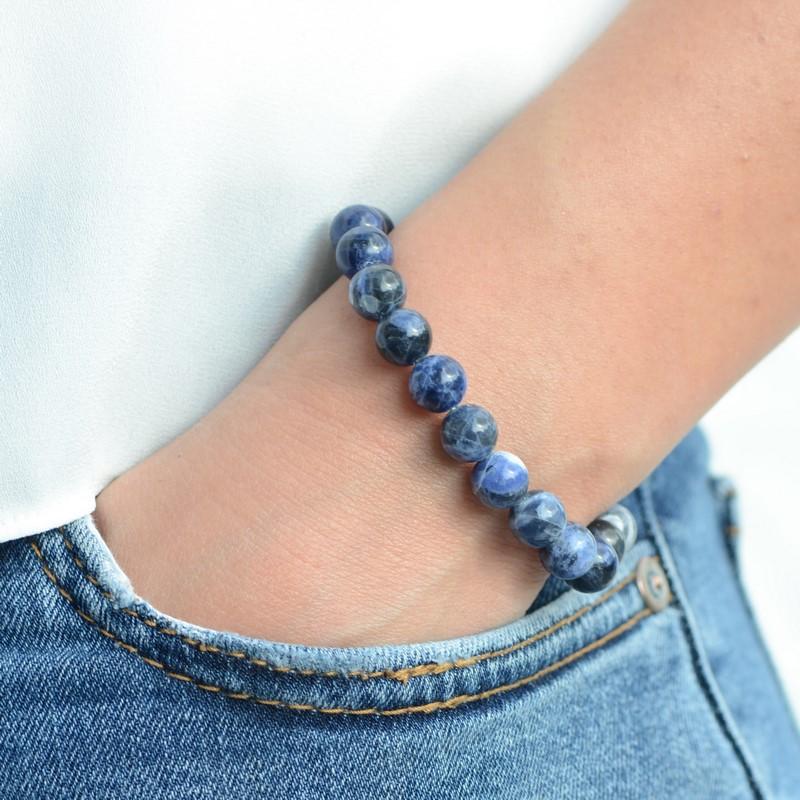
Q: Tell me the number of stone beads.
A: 13